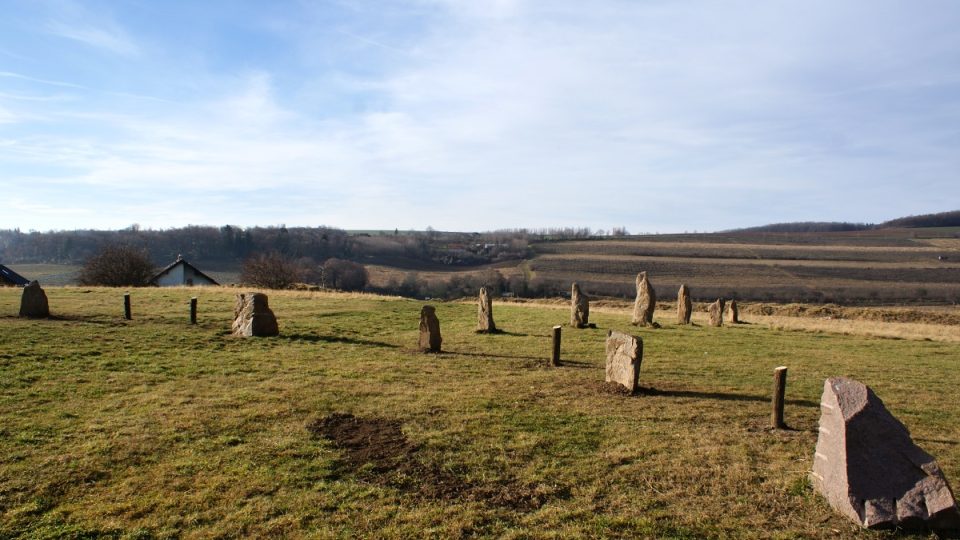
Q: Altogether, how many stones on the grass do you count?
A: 11